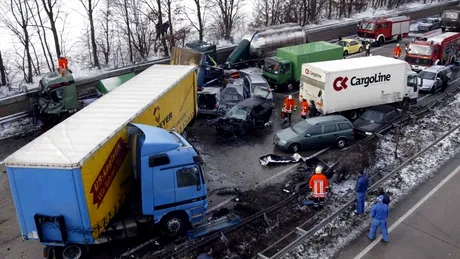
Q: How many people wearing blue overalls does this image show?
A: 2